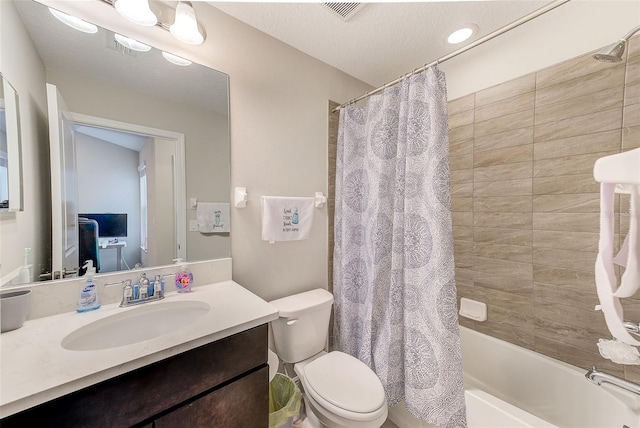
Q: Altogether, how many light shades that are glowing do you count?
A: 2